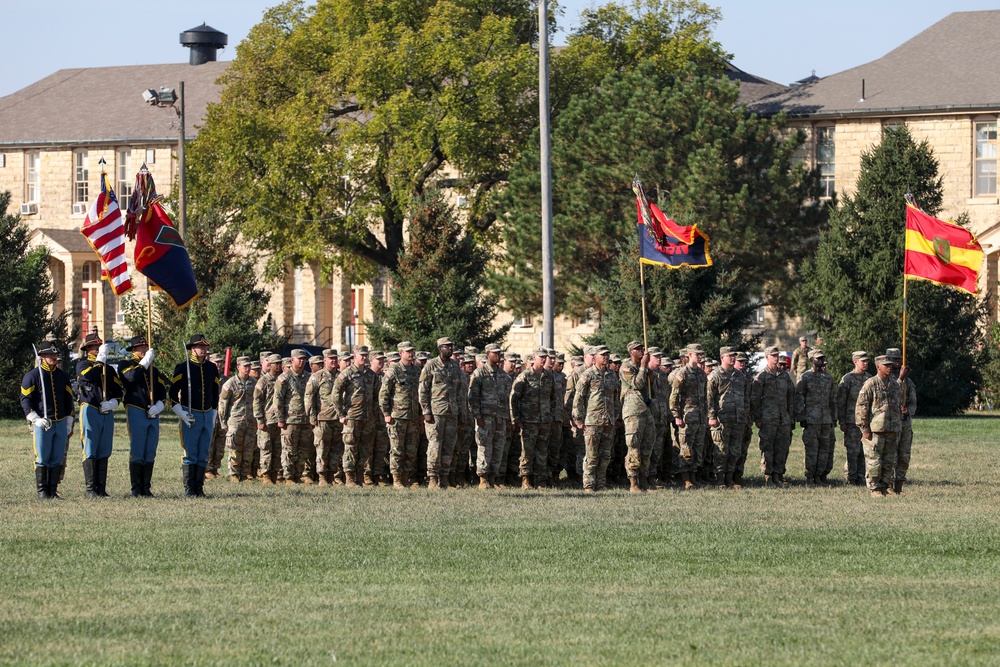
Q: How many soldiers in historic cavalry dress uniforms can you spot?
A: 4